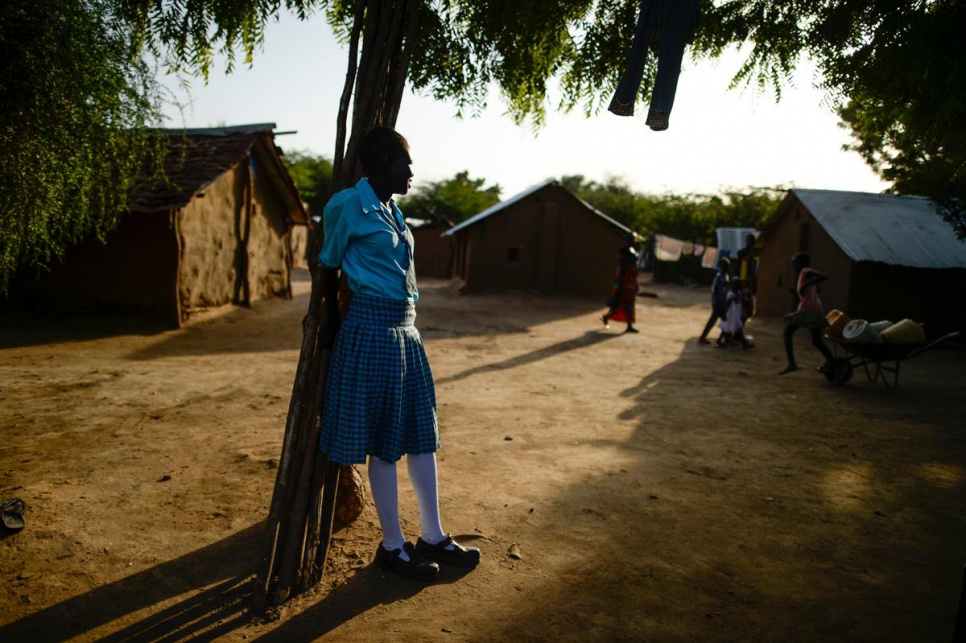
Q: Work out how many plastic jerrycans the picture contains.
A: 4